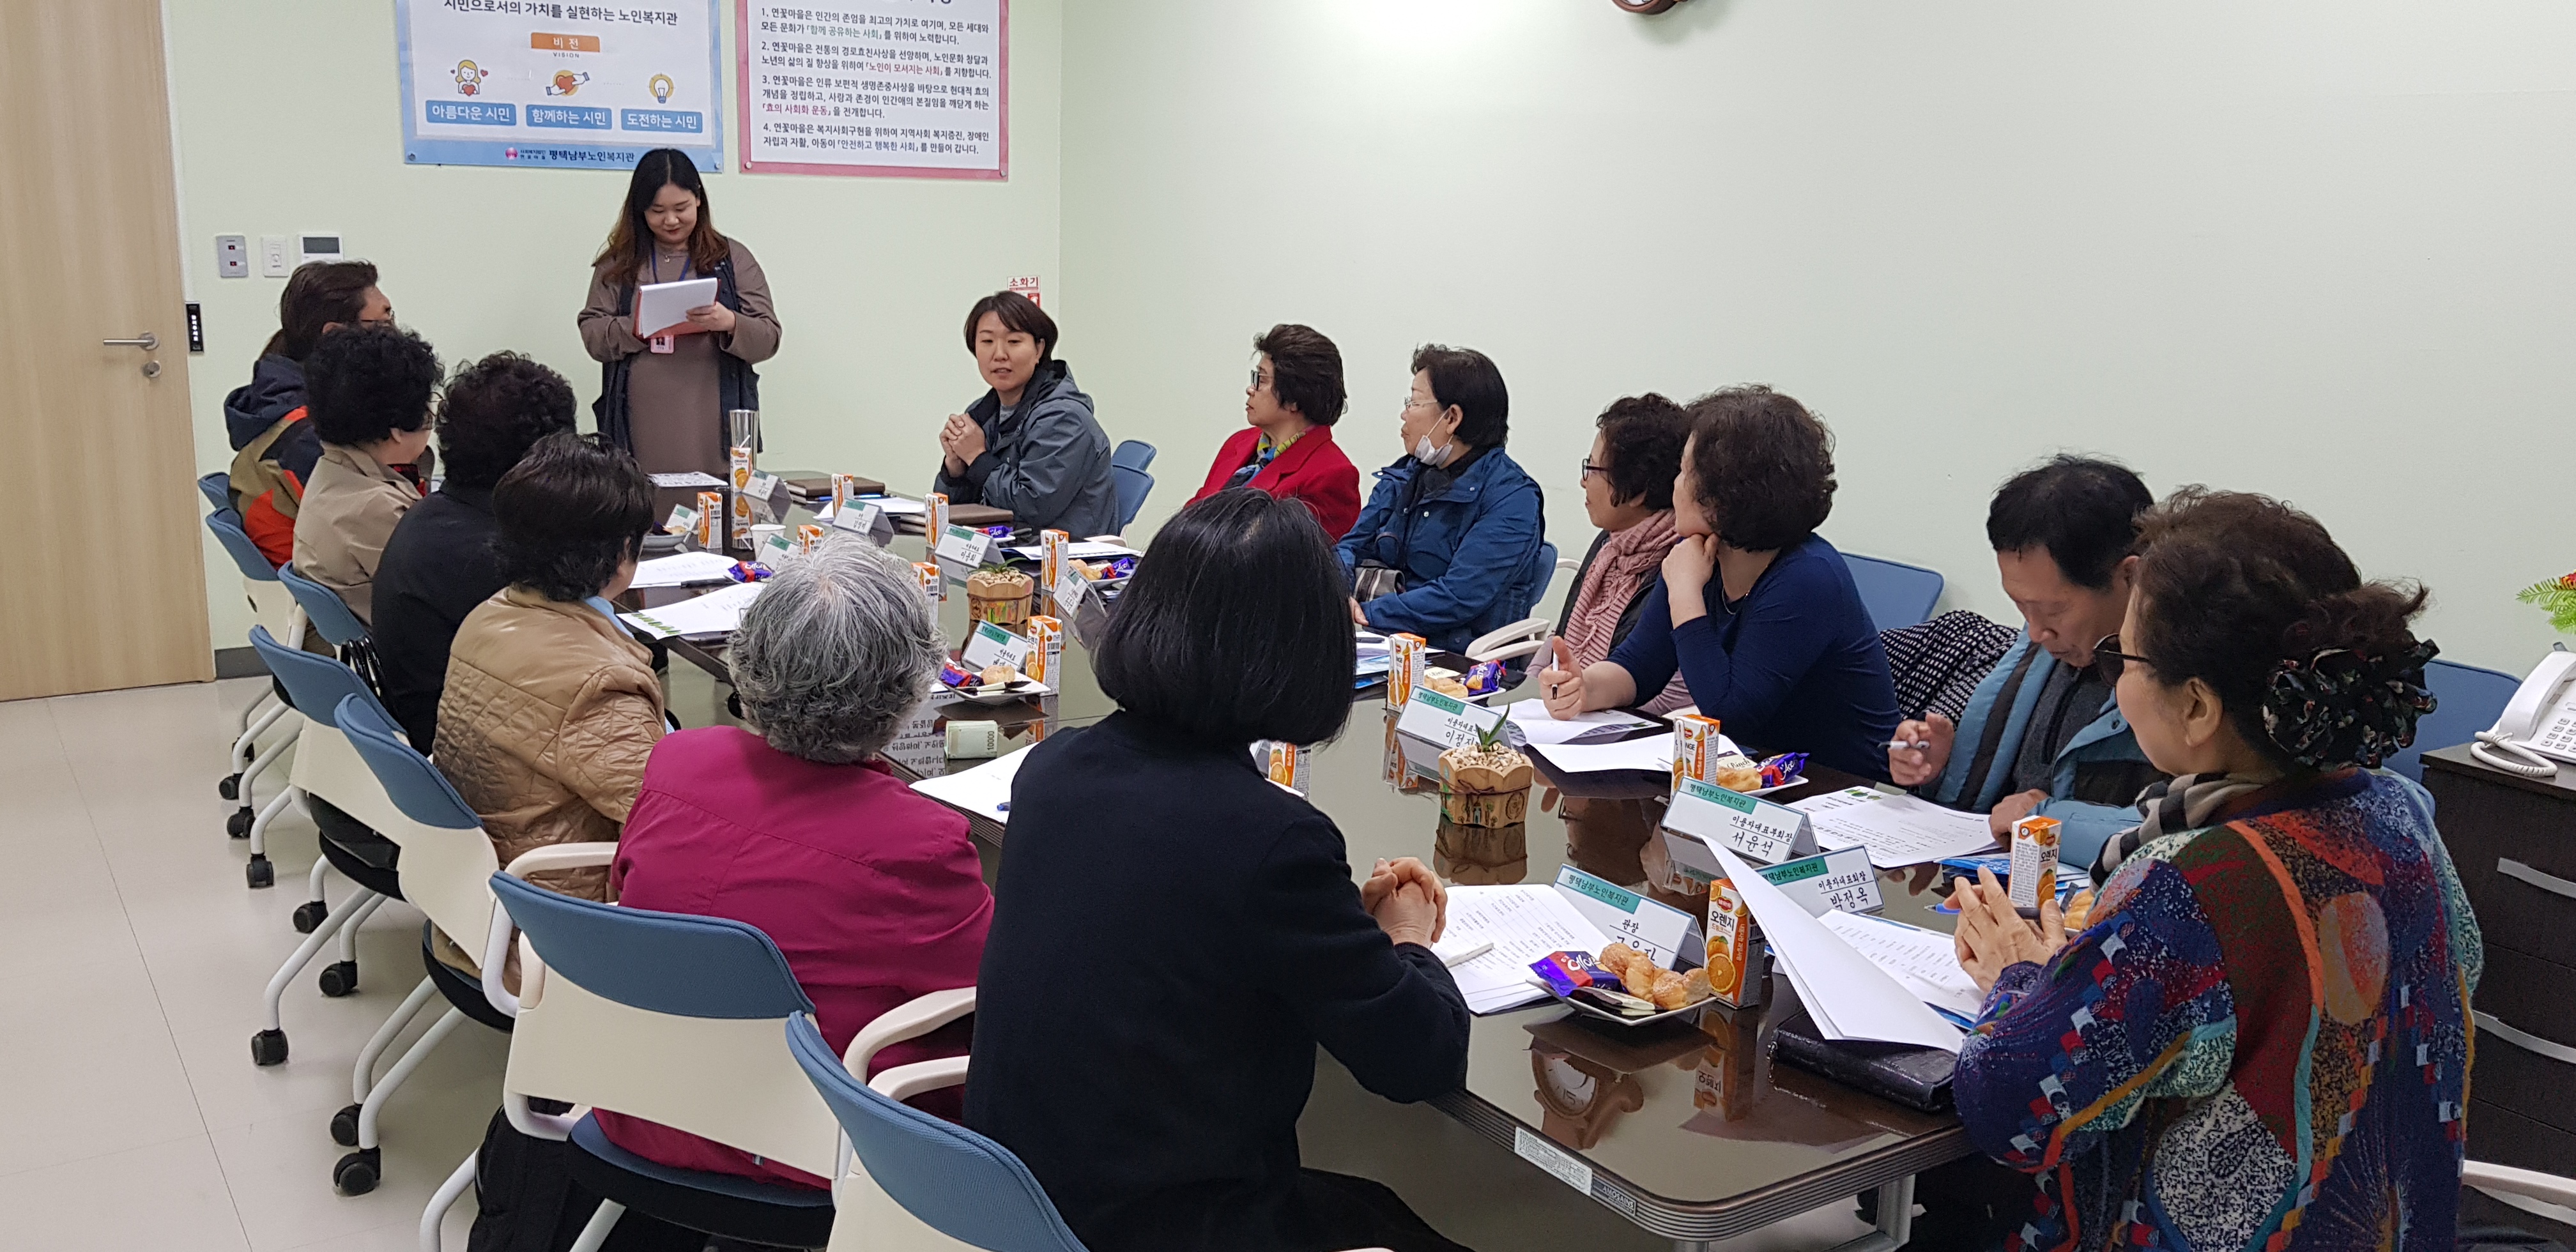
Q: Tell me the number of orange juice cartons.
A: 13